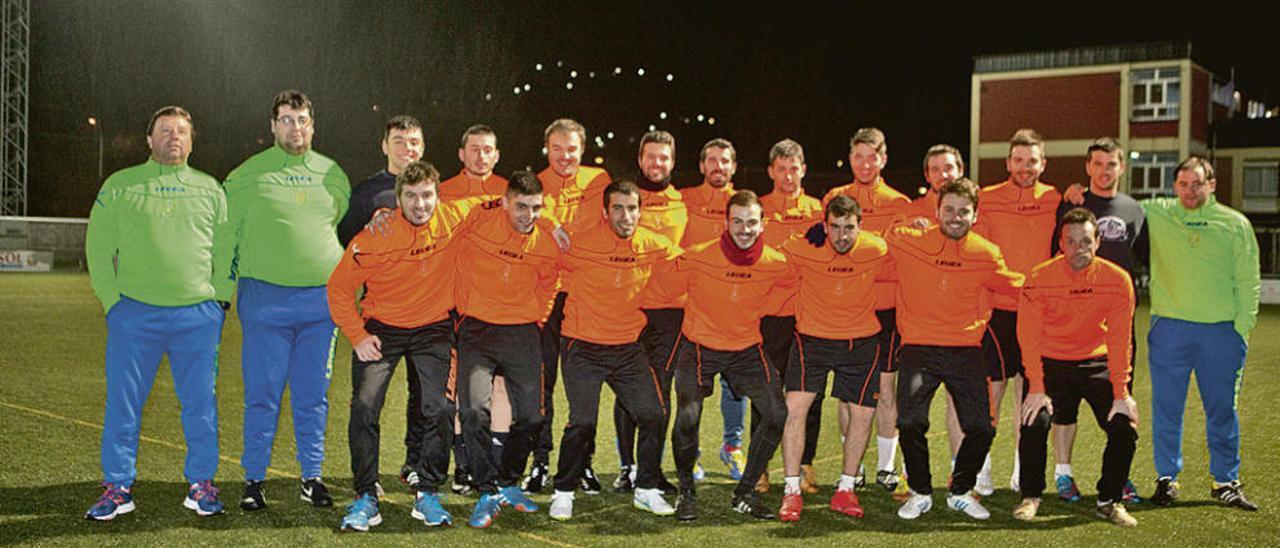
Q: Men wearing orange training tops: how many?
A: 15